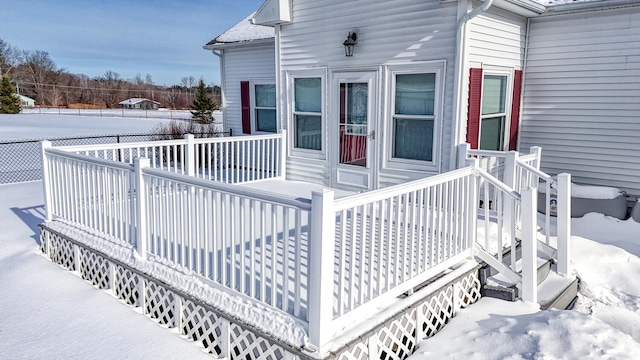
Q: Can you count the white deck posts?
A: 11